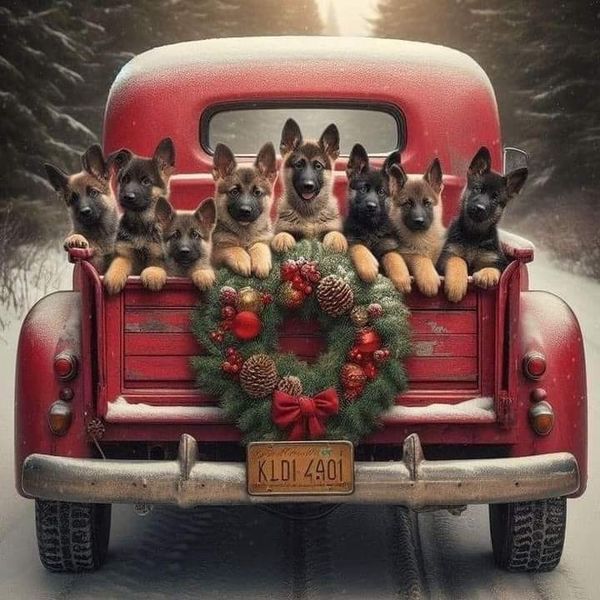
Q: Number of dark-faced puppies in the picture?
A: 3